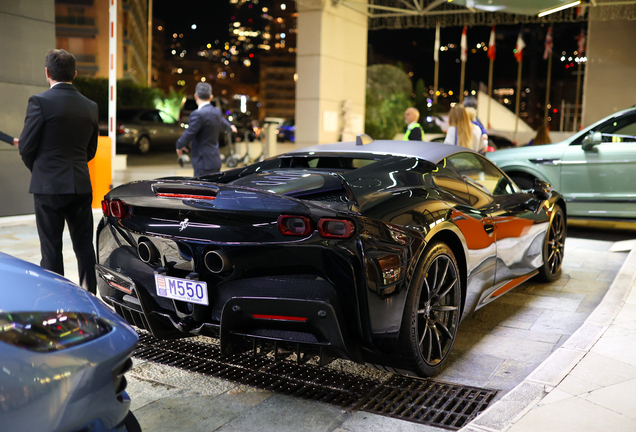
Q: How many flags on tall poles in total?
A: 6